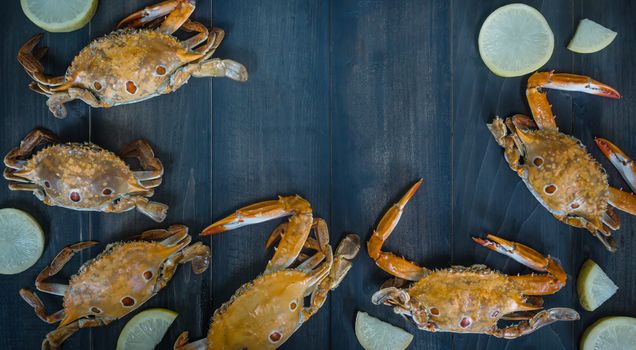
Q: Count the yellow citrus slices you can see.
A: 8